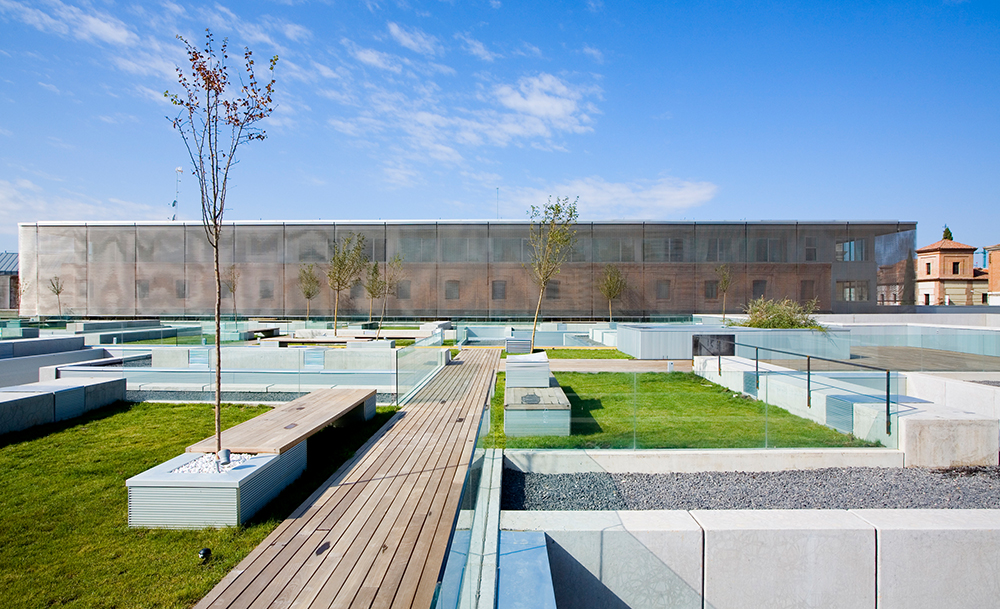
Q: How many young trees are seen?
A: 10